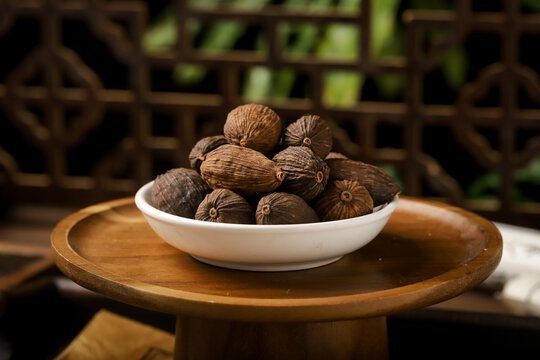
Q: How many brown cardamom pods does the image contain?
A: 11